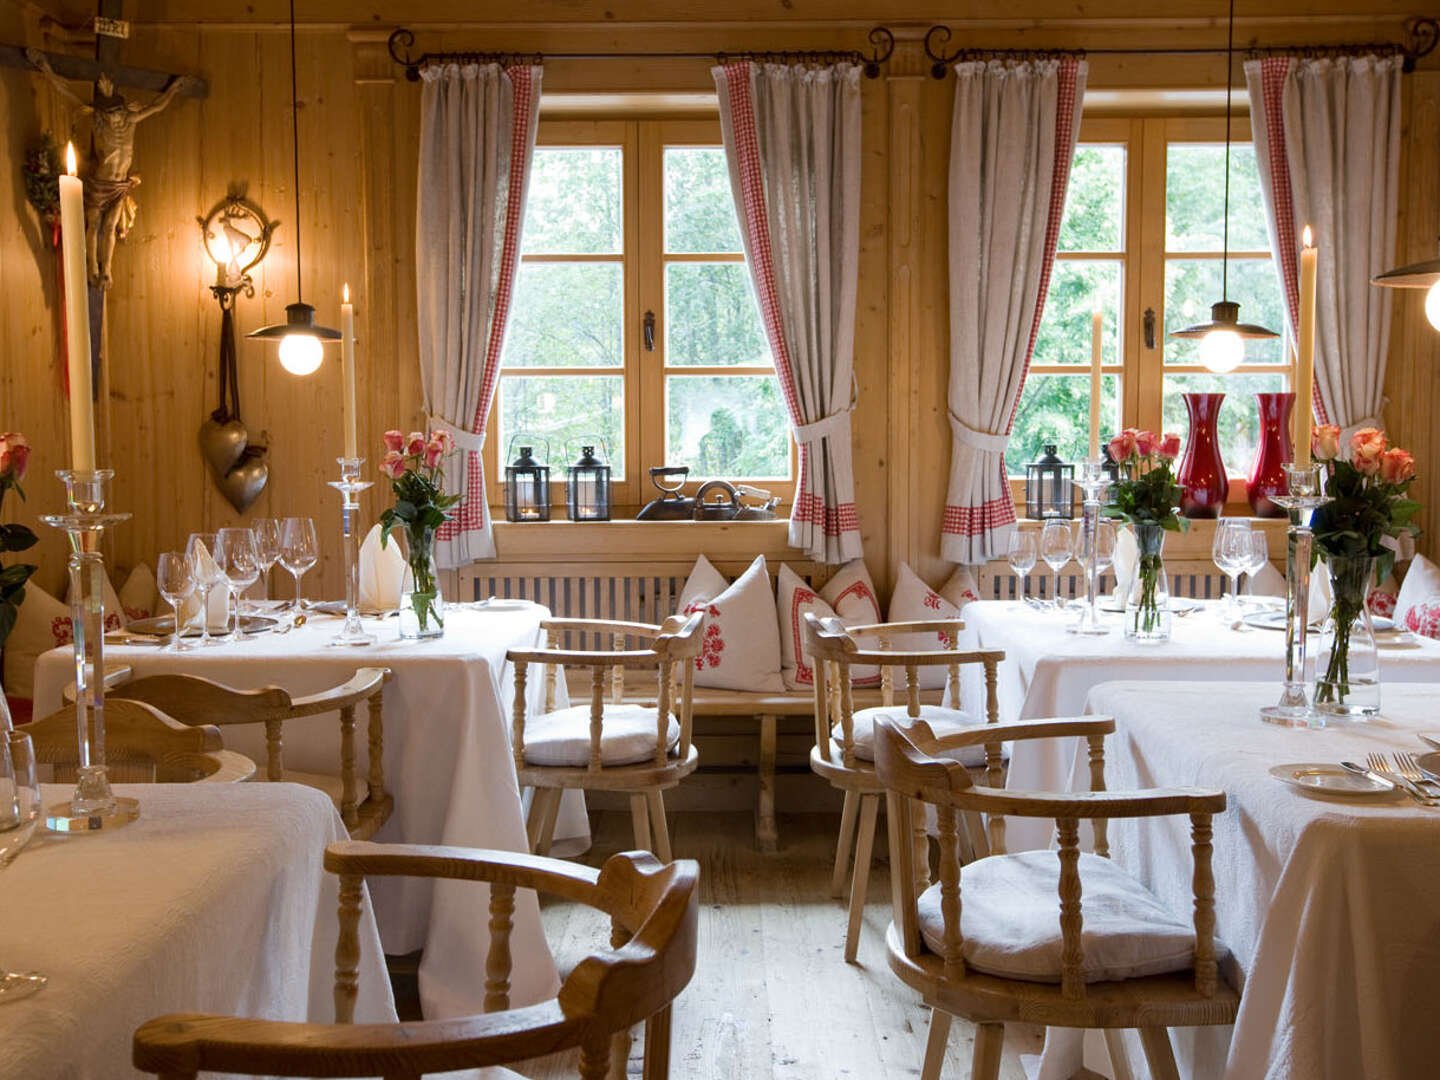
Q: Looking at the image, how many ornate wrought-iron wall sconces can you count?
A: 1